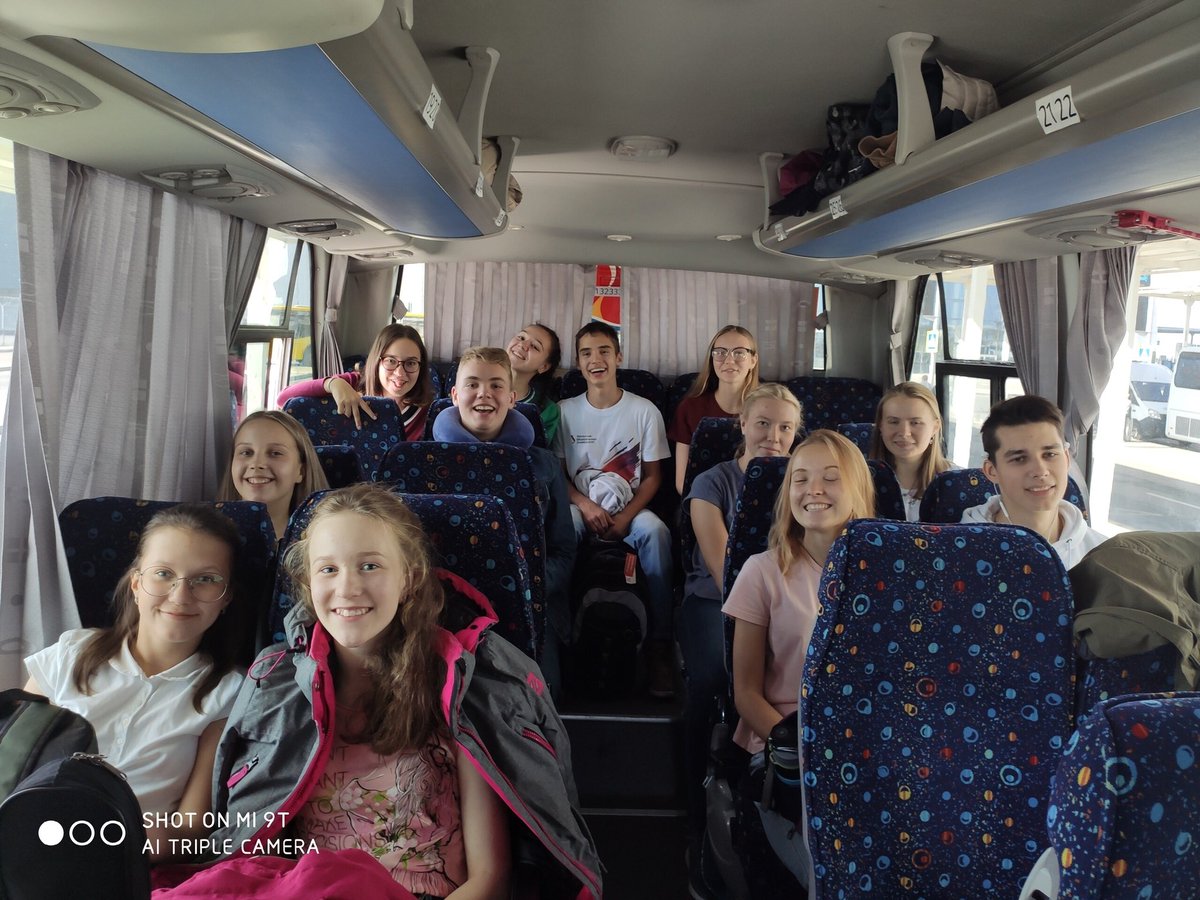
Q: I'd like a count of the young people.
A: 12